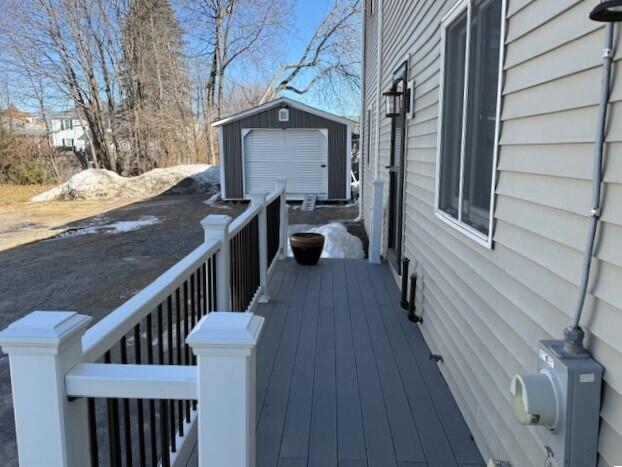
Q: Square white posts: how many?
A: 6